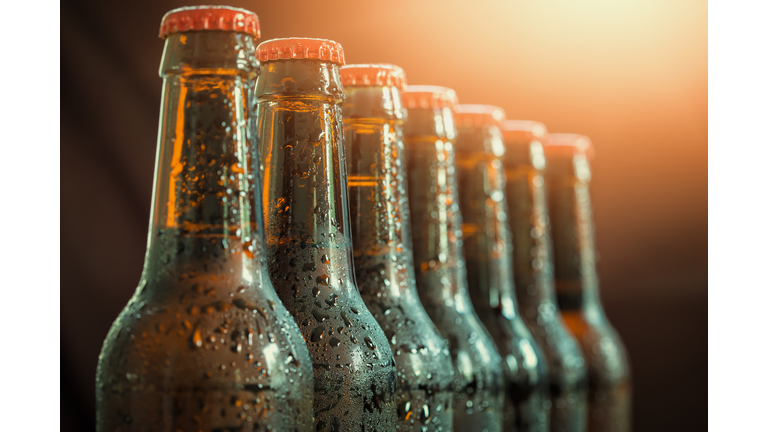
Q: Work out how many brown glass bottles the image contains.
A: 7